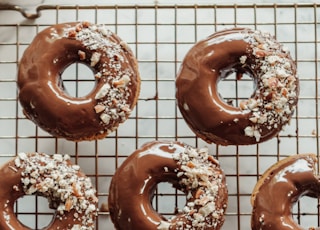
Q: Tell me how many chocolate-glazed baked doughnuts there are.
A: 5